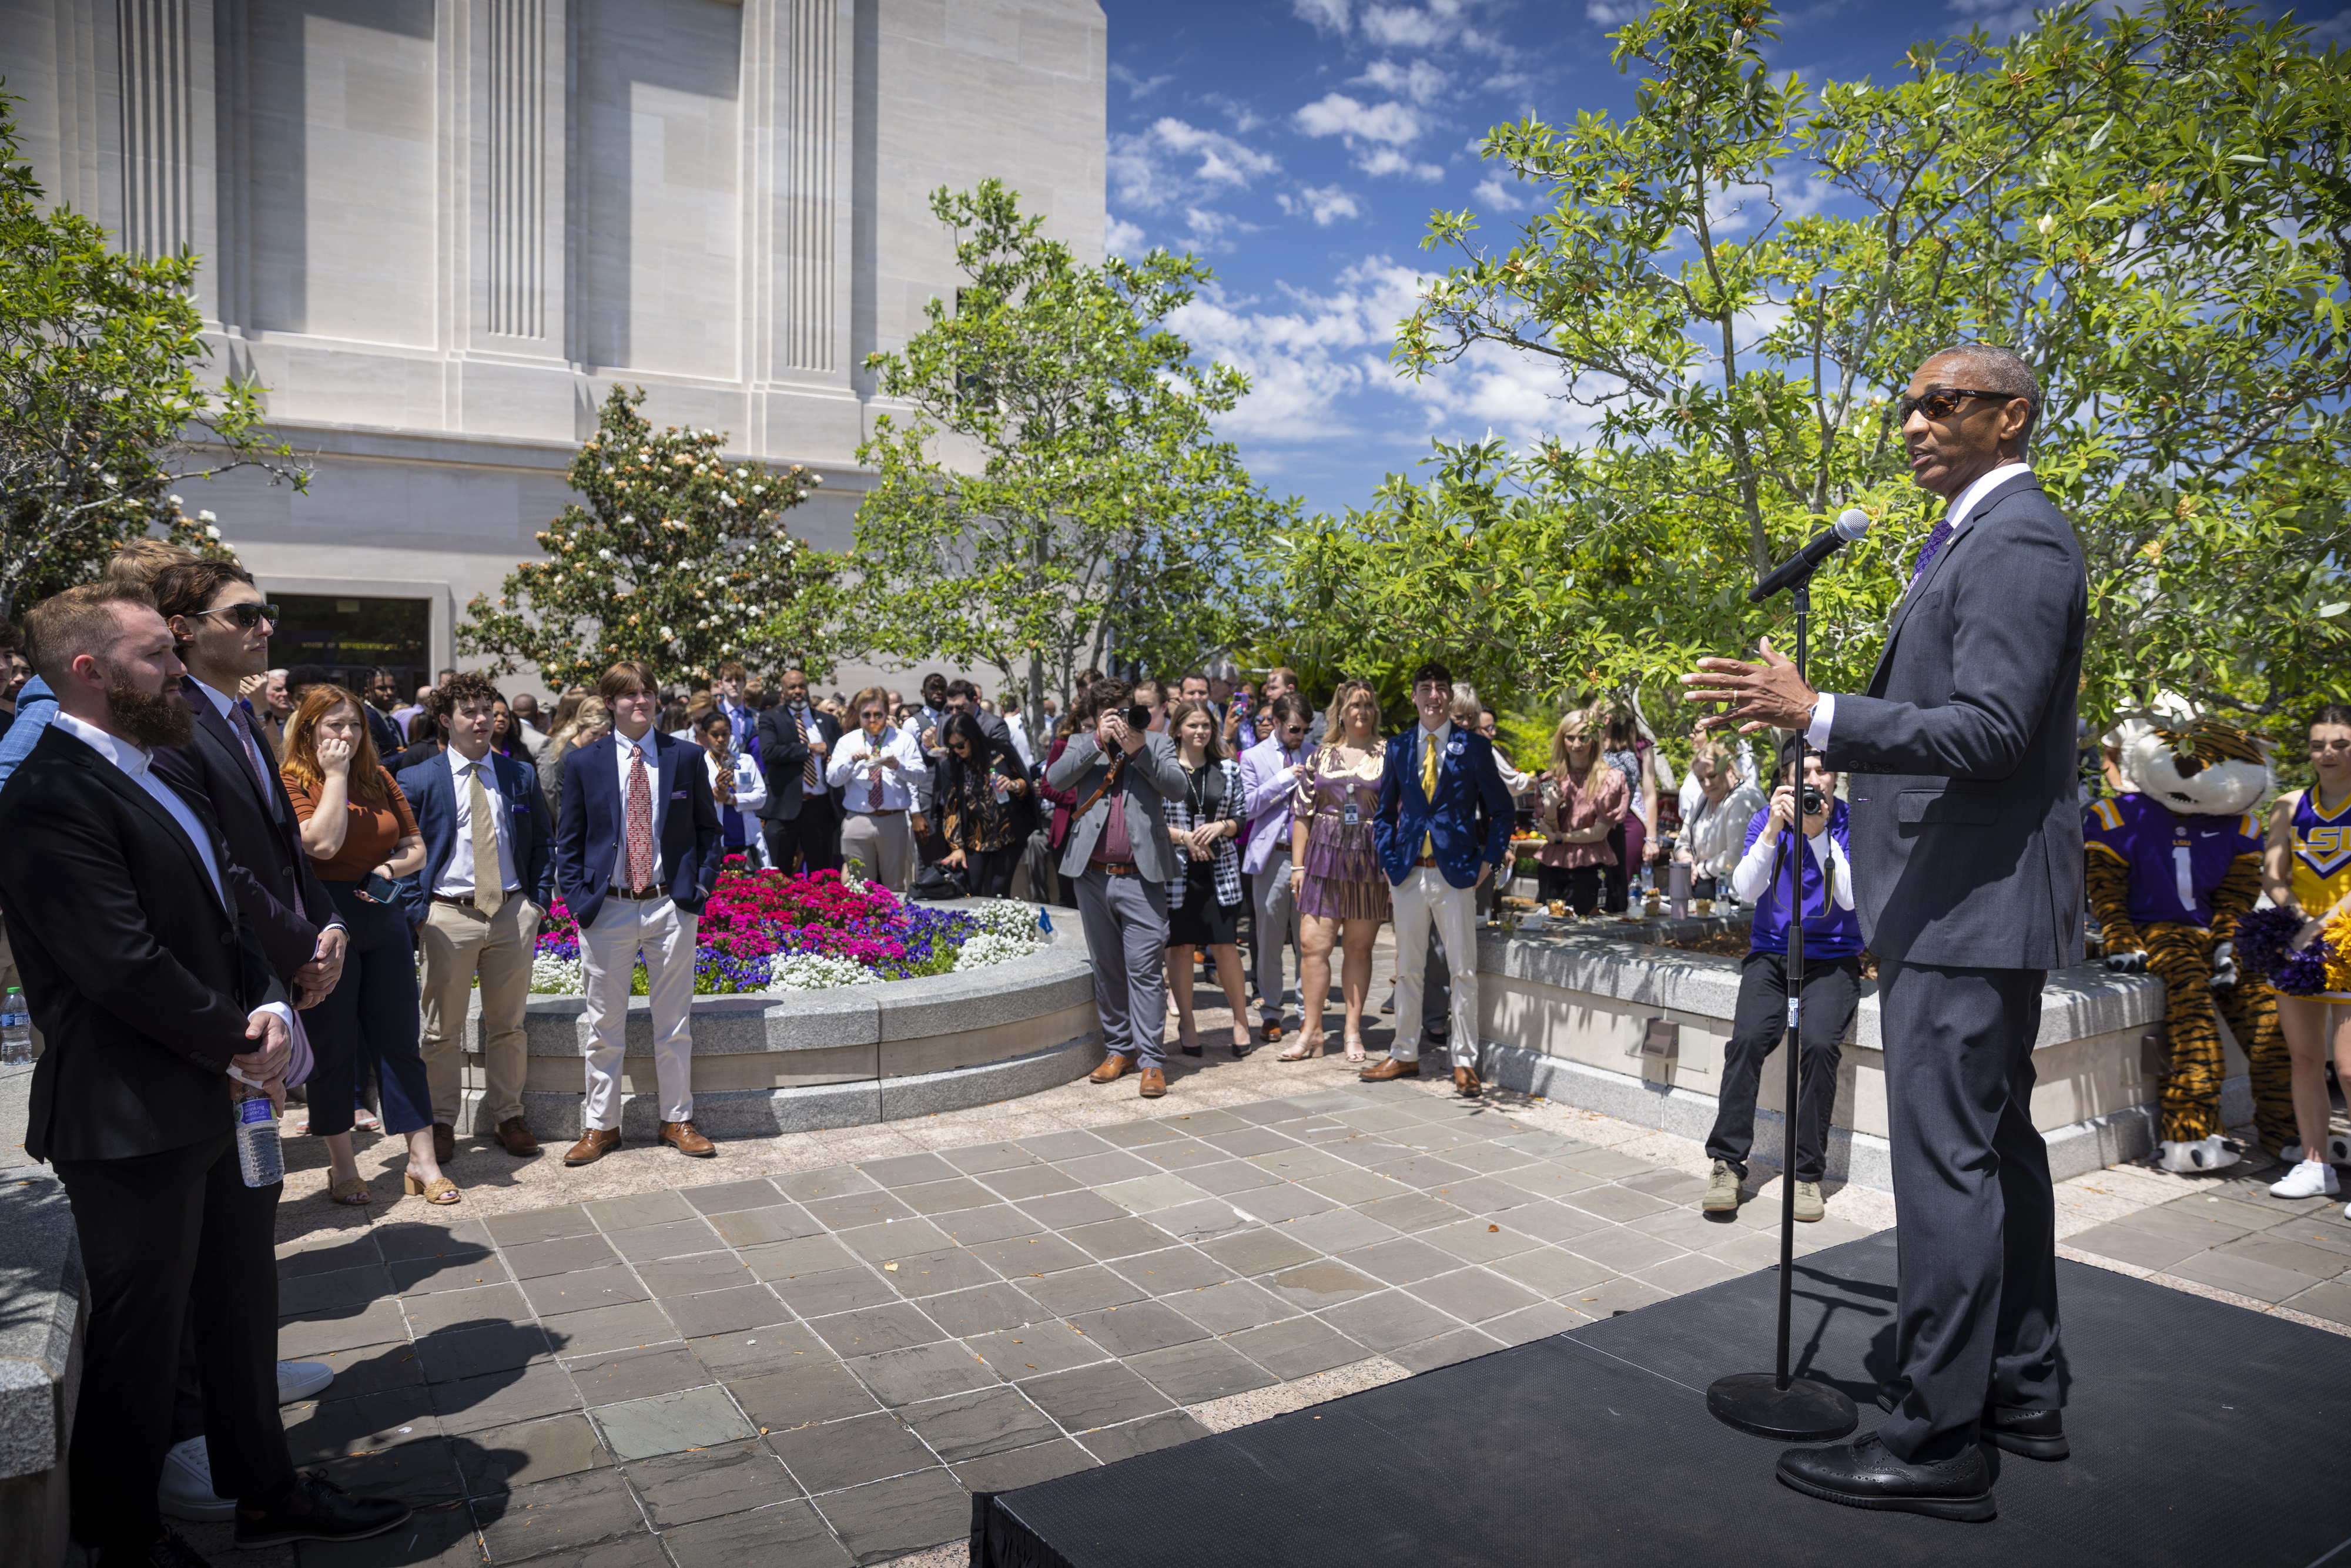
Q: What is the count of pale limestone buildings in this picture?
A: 1